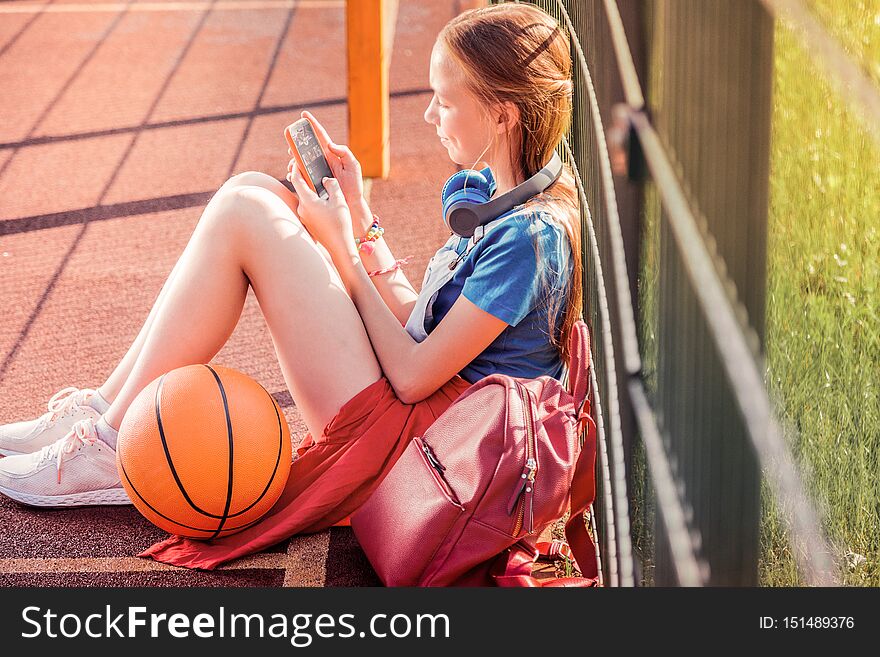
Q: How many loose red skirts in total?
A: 1